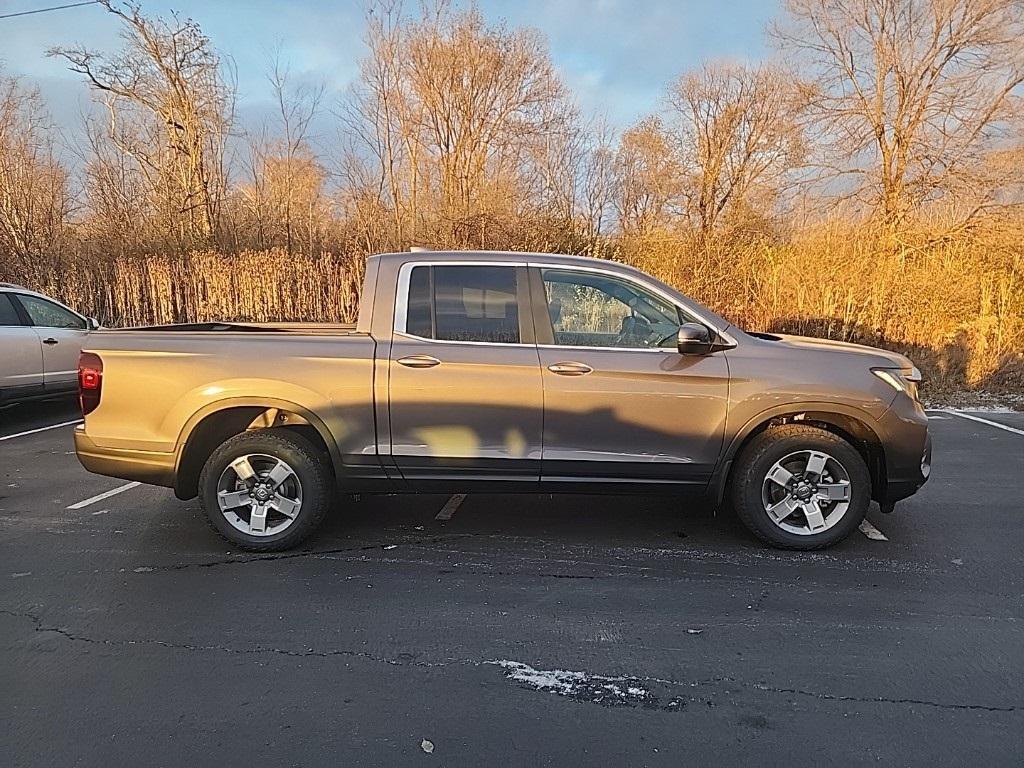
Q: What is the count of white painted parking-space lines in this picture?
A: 5